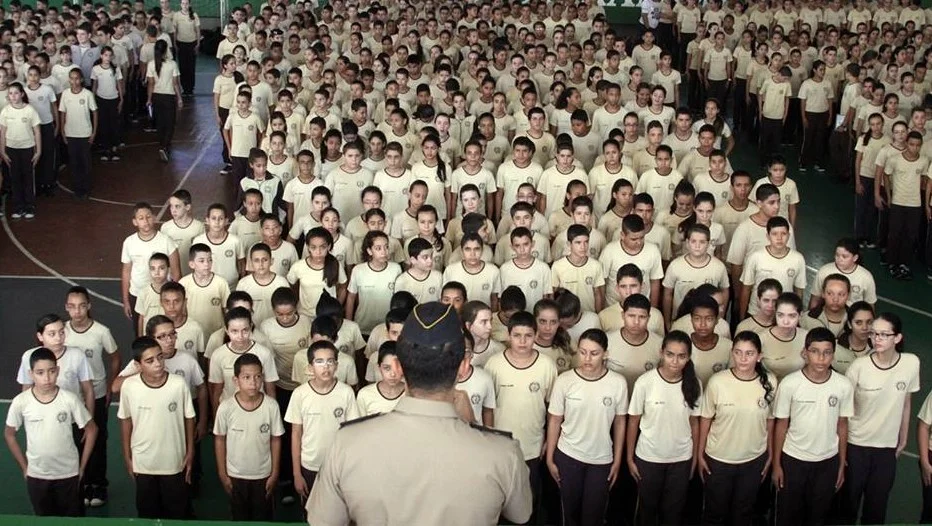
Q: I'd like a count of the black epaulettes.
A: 2